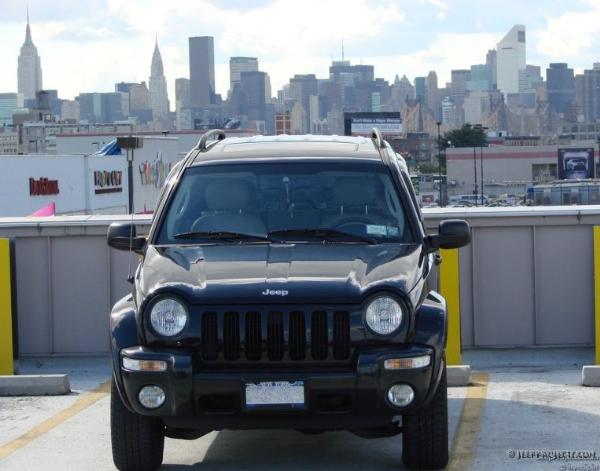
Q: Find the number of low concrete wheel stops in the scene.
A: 3